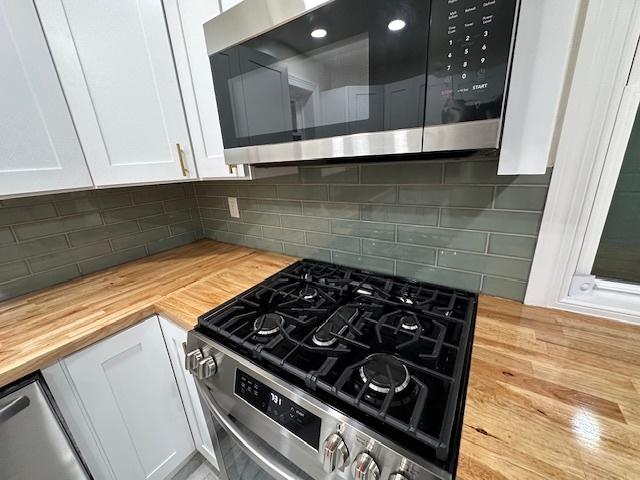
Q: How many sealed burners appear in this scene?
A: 5